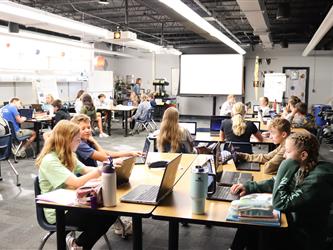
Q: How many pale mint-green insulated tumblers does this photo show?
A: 1